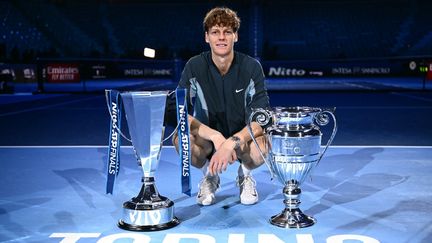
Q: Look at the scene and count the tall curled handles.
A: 2